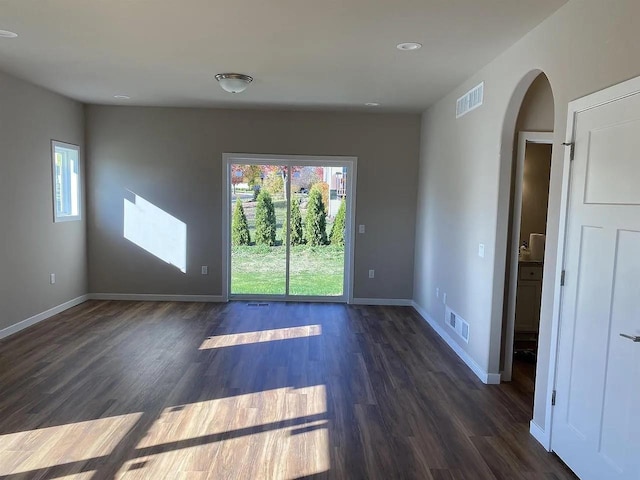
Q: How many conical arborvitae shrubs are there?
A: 5